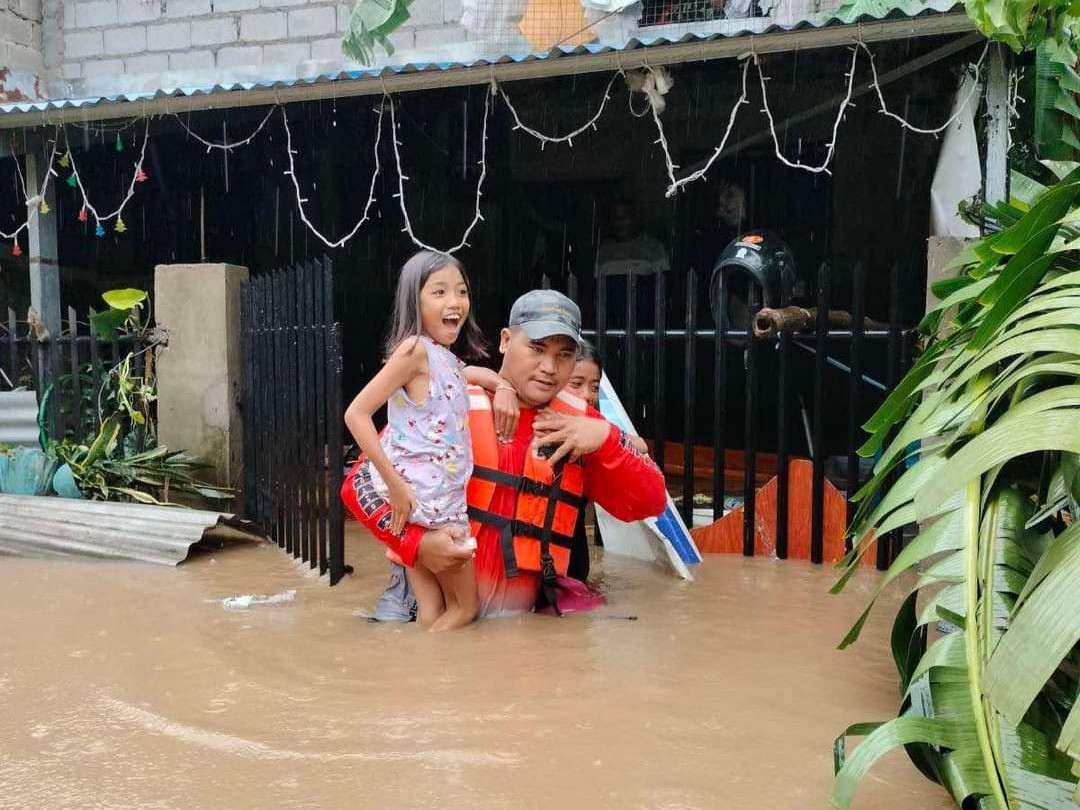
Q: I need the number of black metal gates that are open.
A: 1